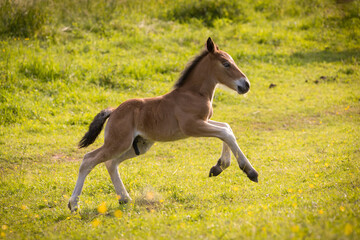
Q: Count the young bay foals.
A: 1